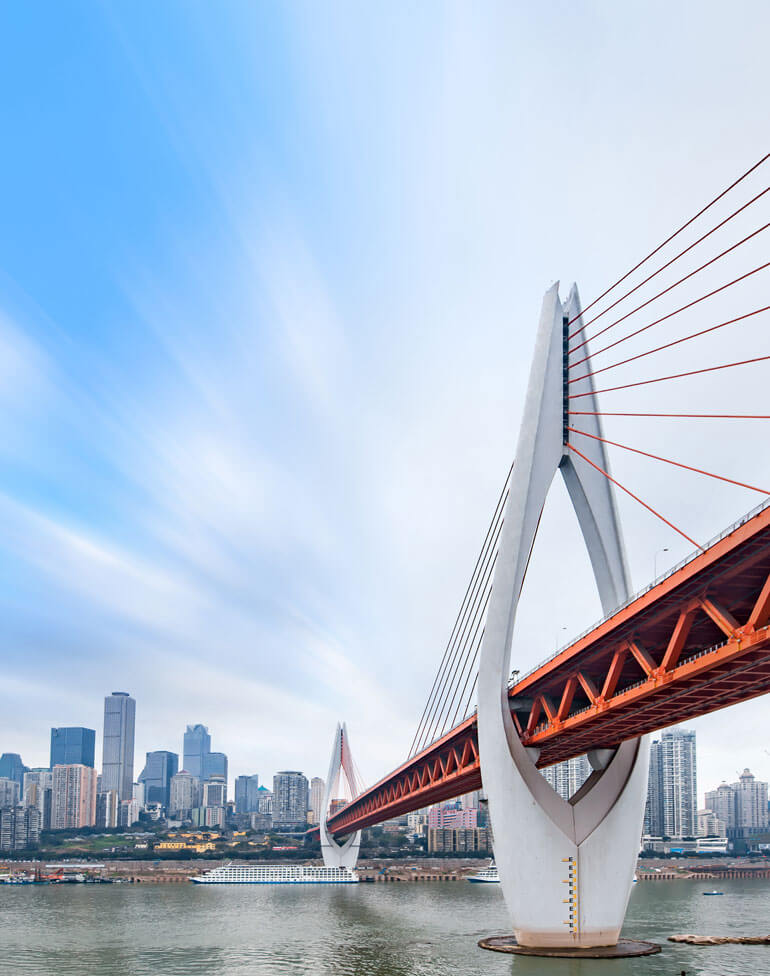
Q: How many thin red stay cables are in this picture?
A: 9